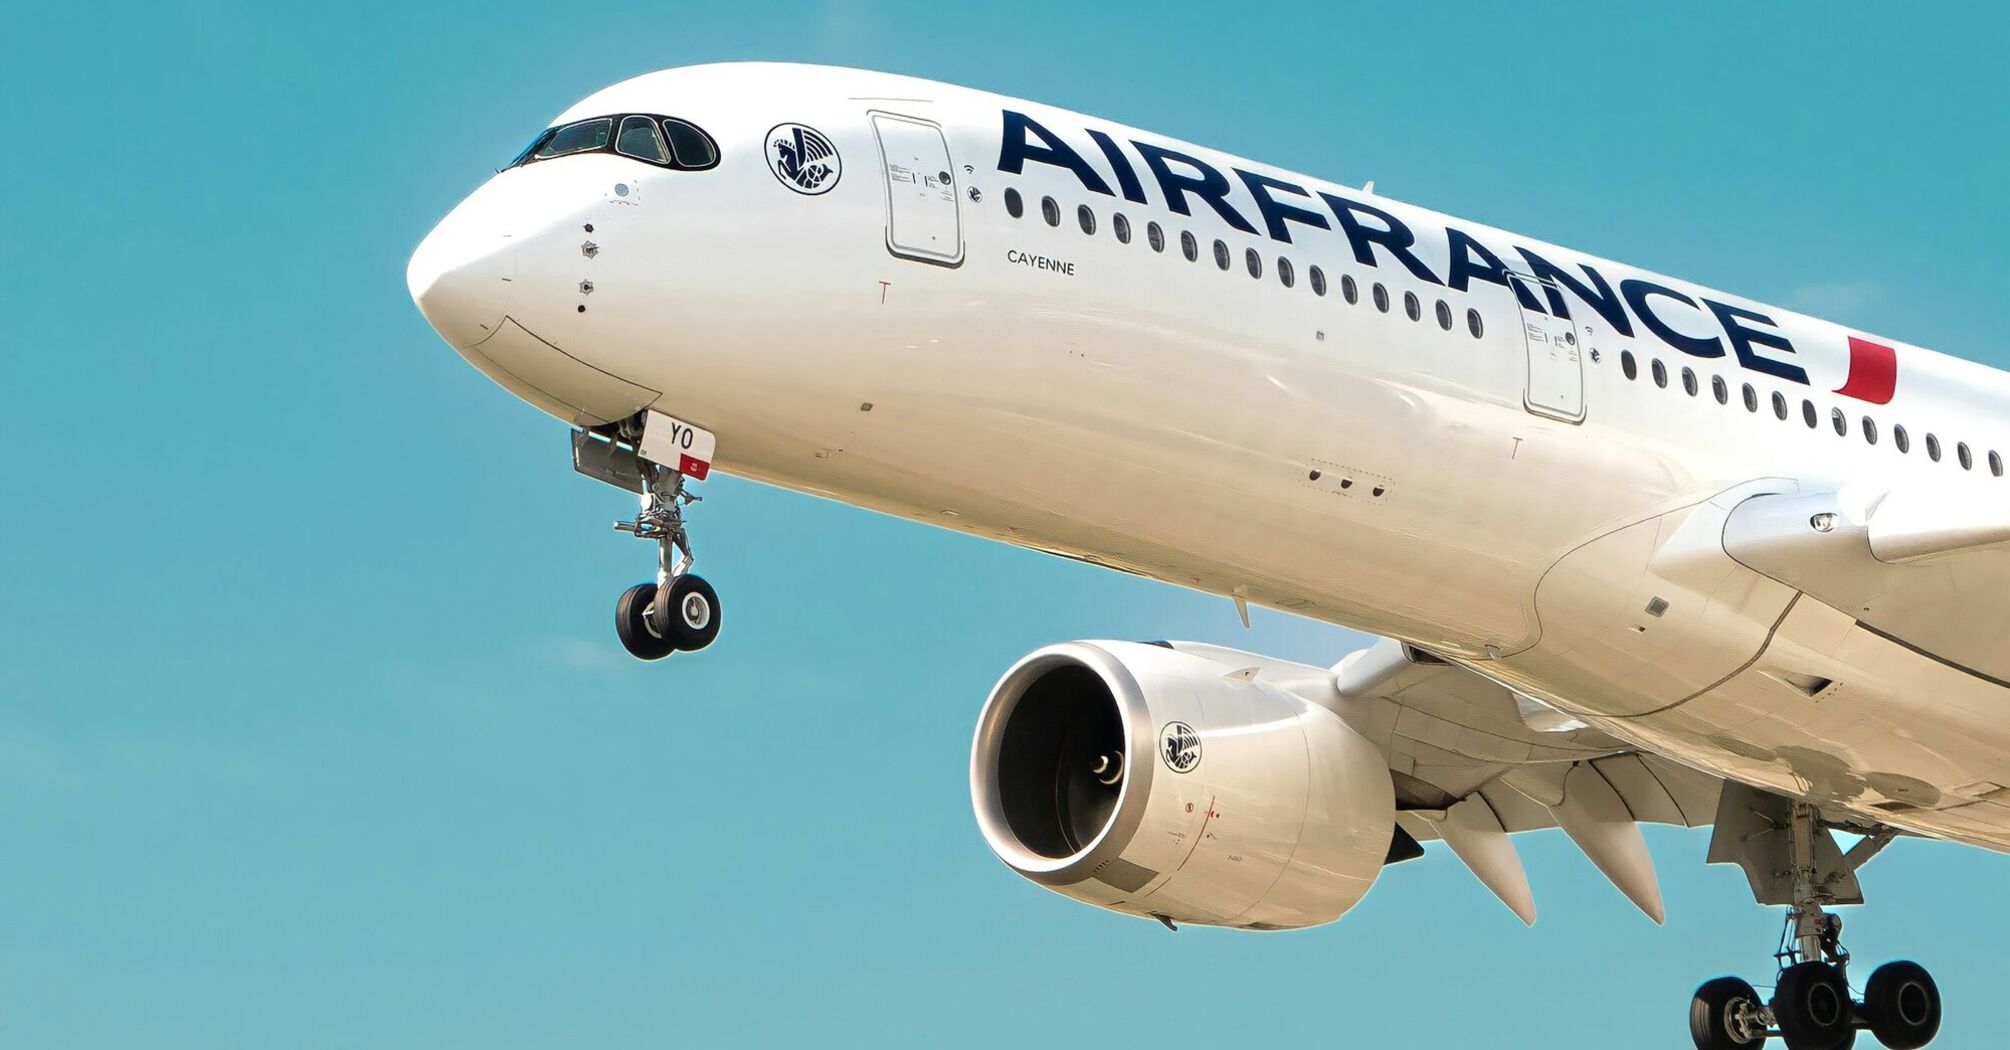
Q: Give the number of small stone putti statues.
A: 0